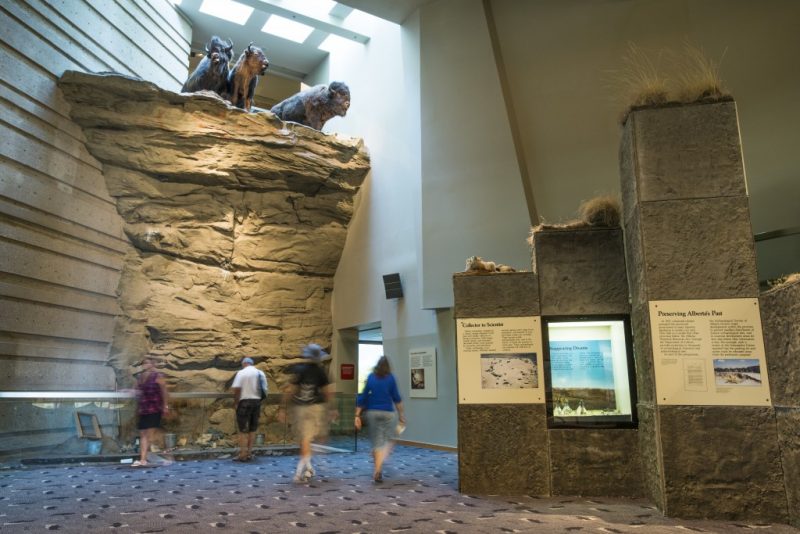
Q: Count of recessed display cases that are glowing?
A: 1